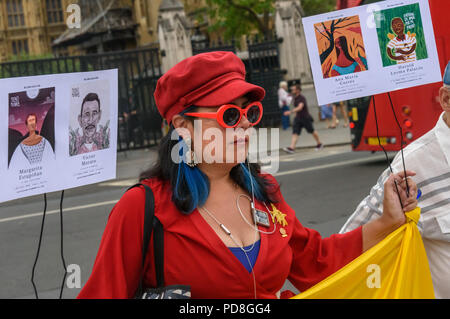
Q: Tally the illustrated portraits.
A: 4